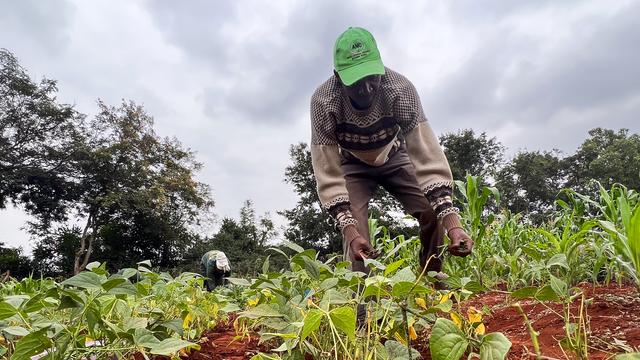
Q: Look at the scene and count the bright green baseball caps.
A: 1